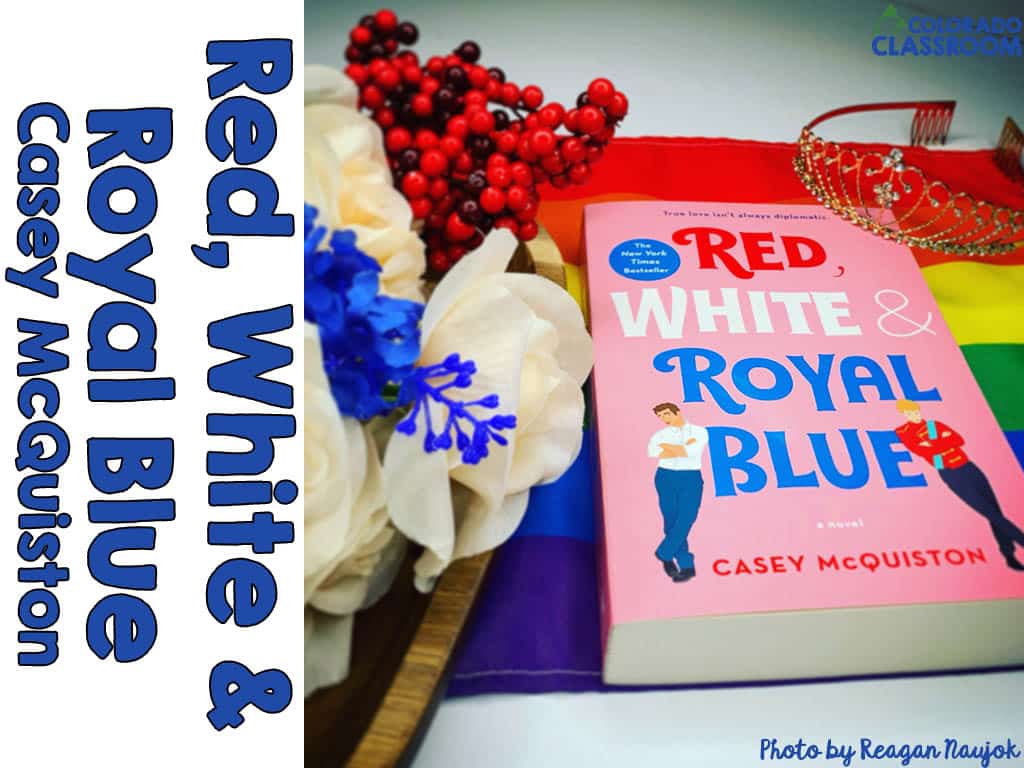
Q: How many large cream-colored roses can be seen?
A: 3